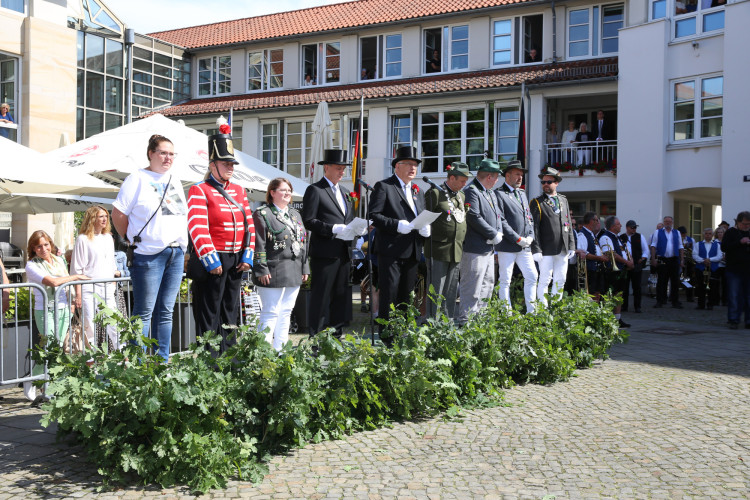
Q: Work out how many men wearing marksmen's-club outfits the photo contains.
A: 4